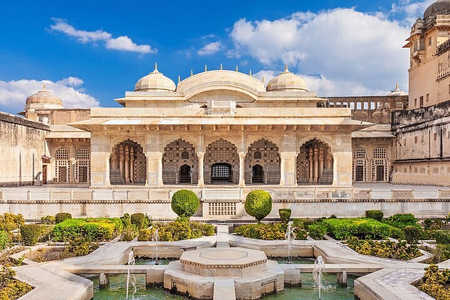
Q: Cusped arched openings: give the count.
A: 5